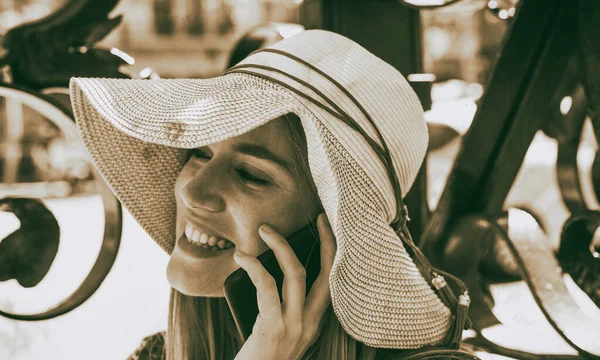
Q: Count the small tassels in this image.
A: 2